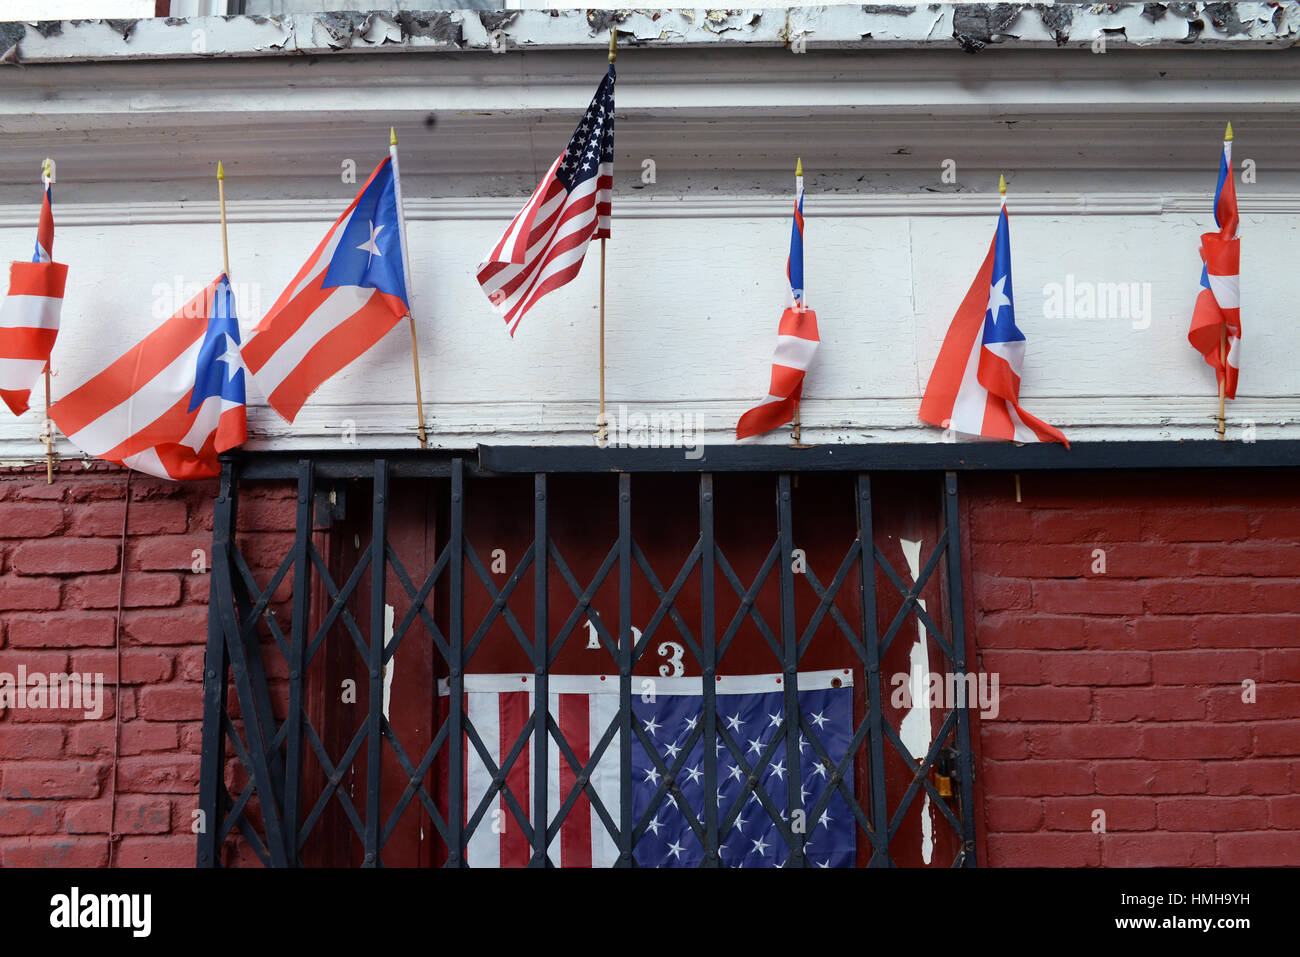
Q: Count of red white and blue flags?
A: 8